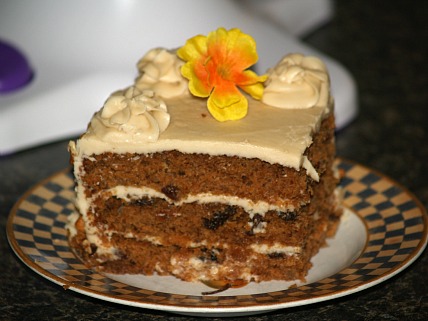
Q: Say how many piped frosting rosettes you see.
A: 3